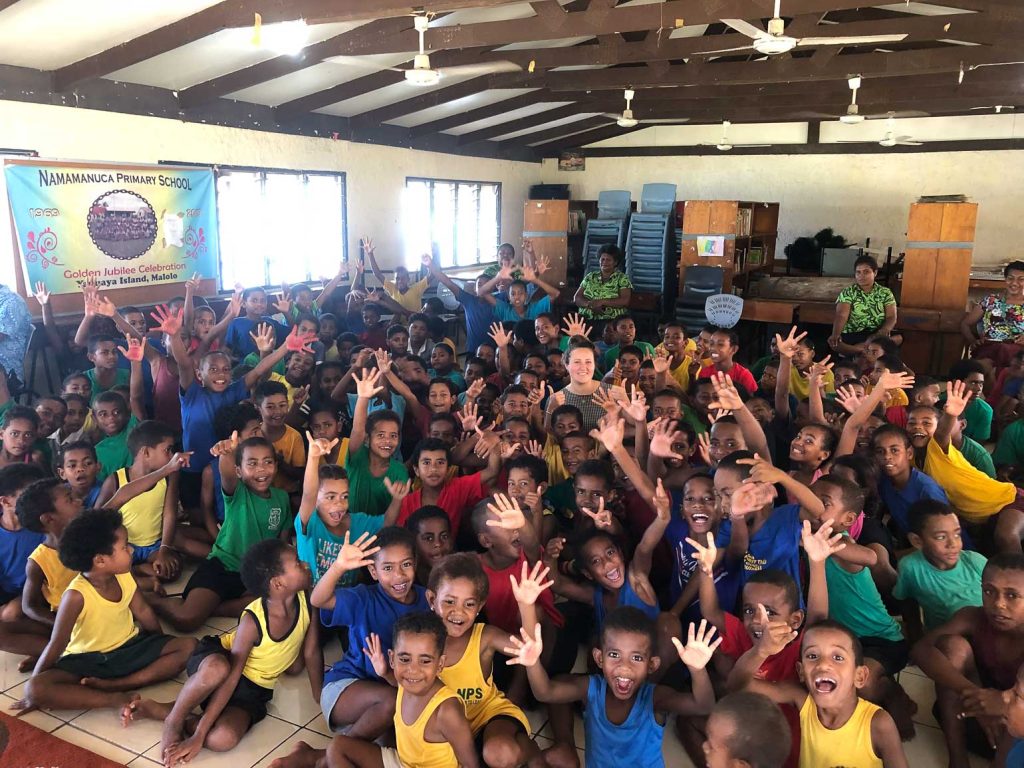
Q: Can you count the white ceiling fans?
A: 6